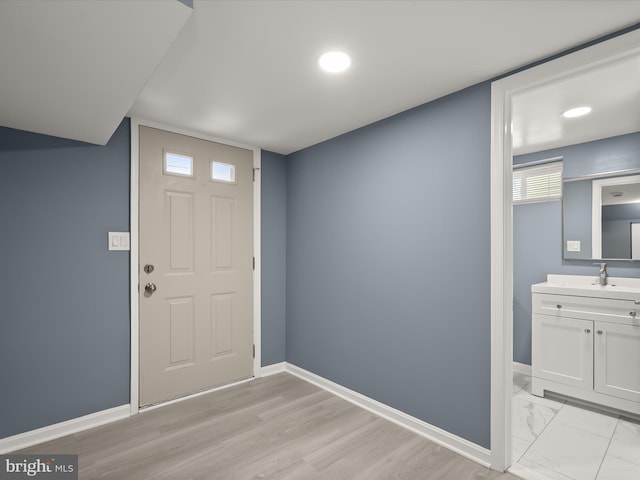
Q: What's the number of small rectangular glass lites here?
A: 2